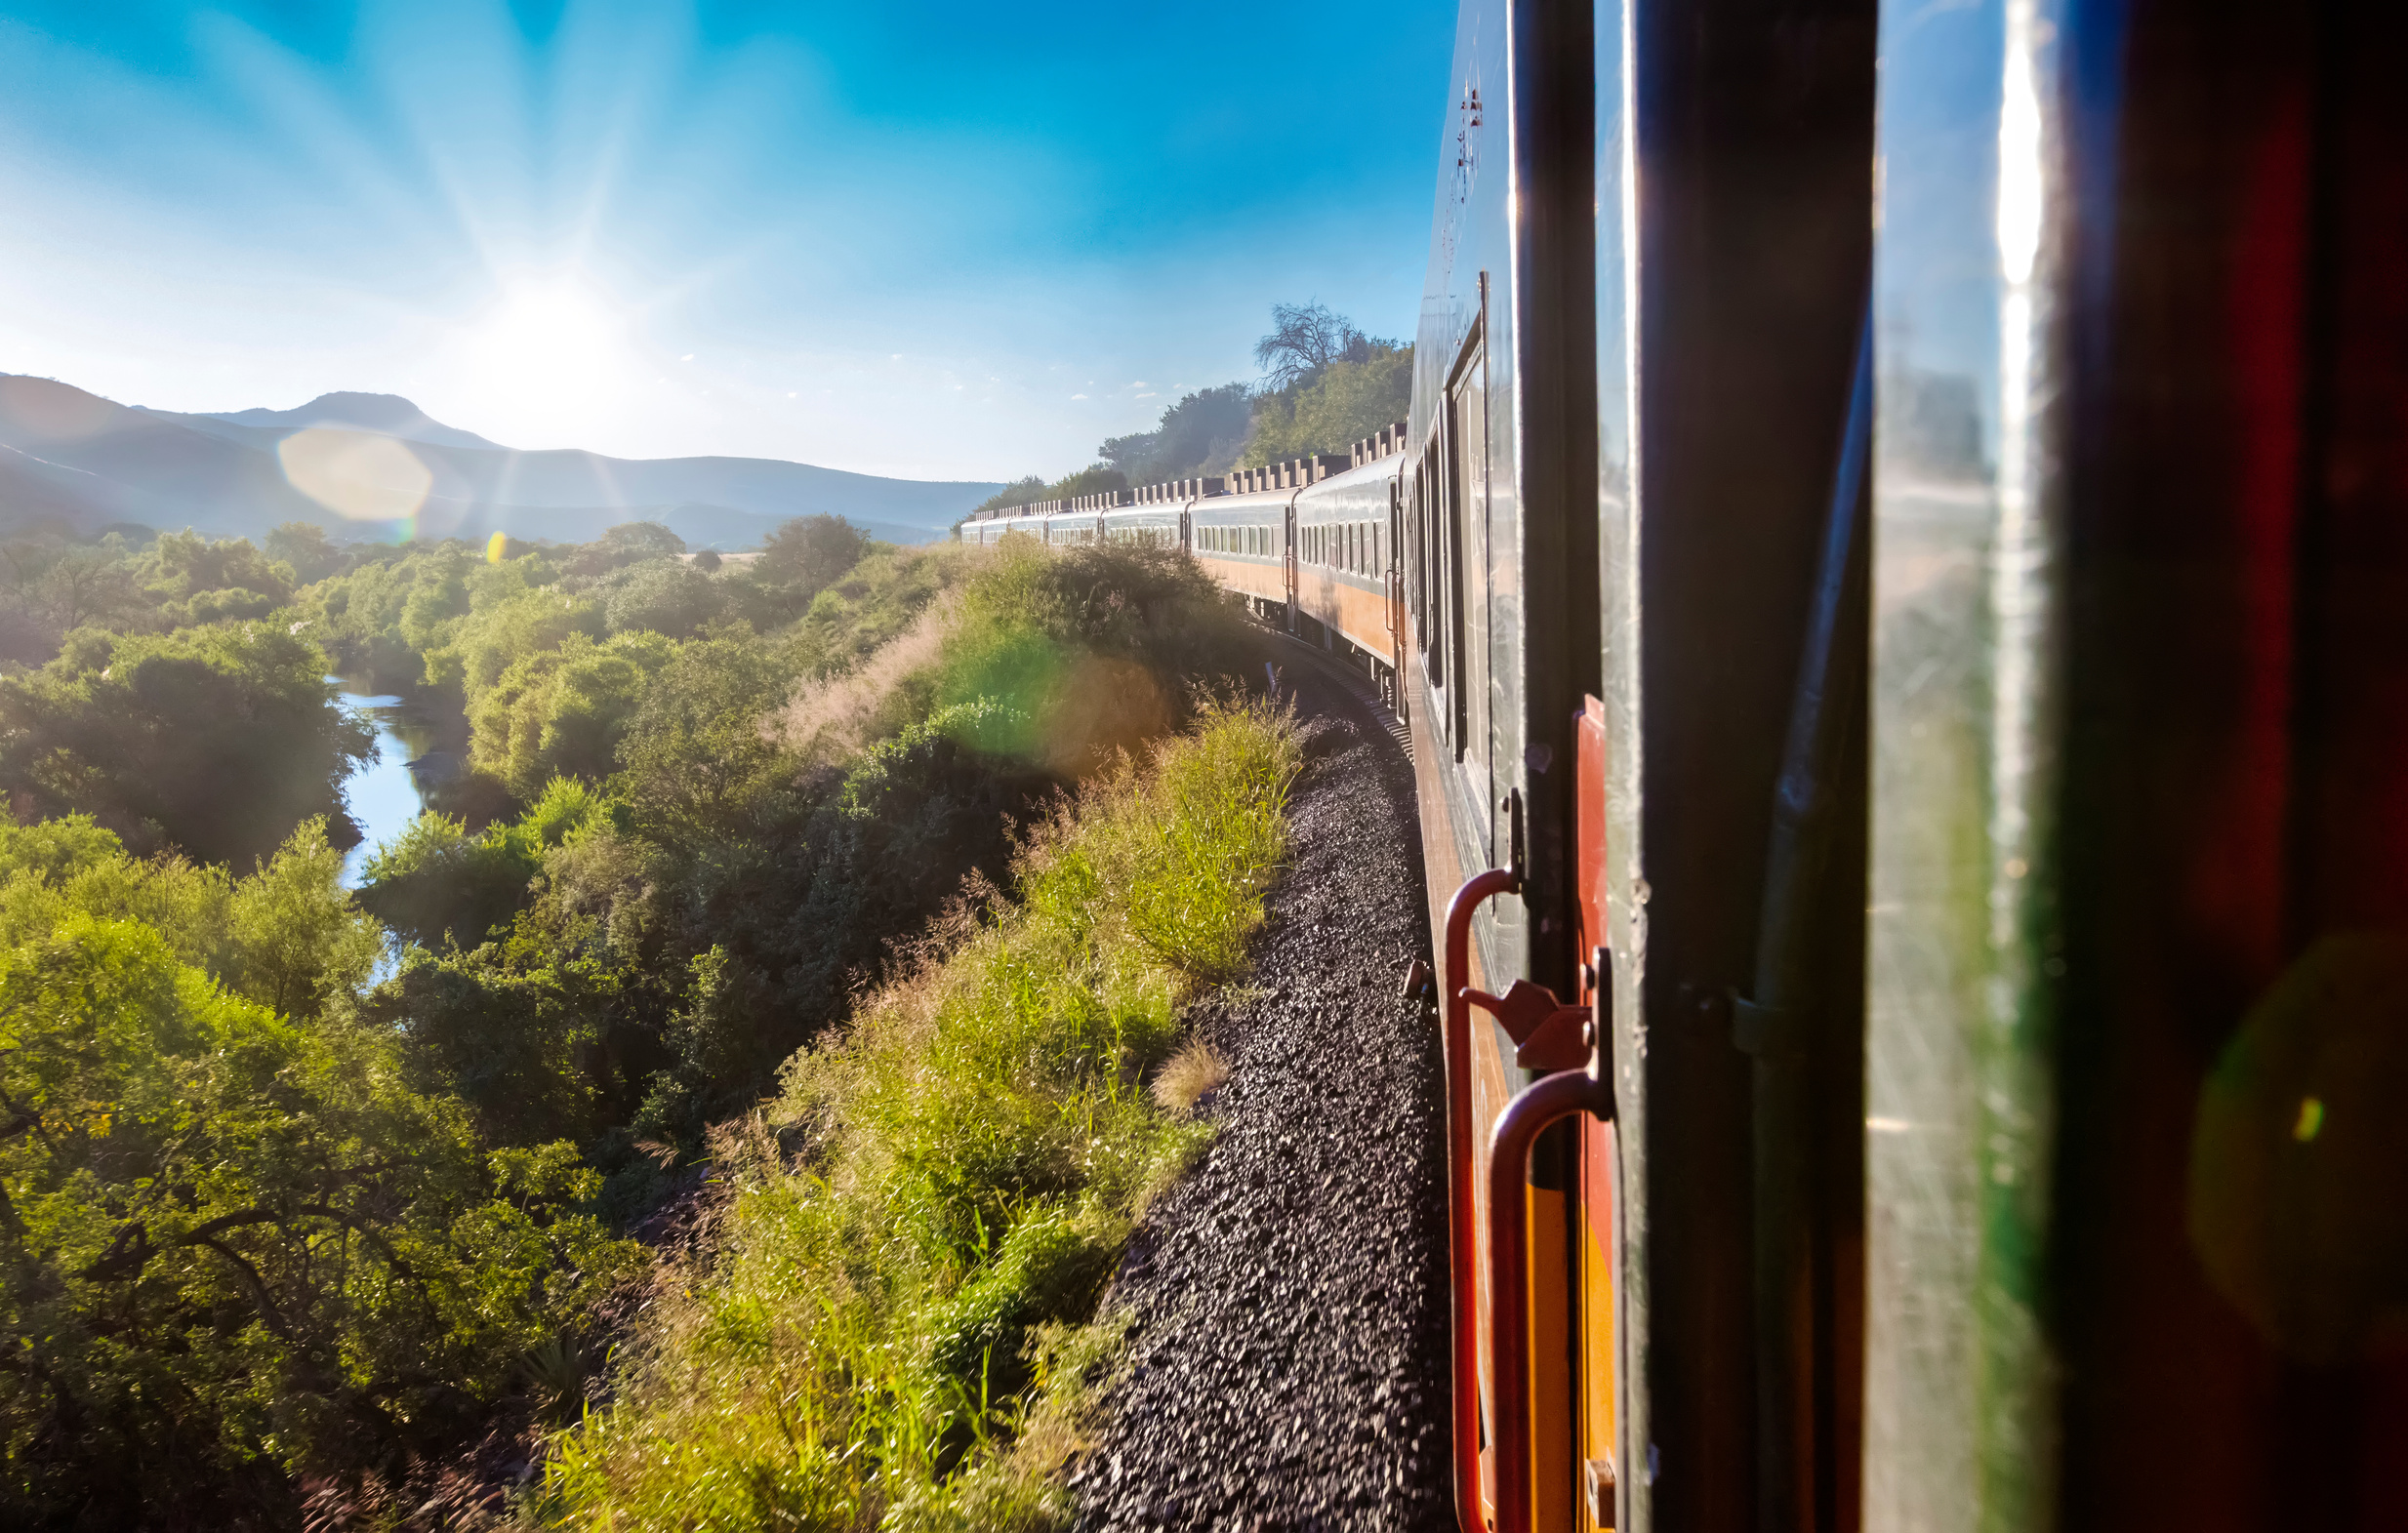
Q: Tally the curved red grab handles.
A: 2